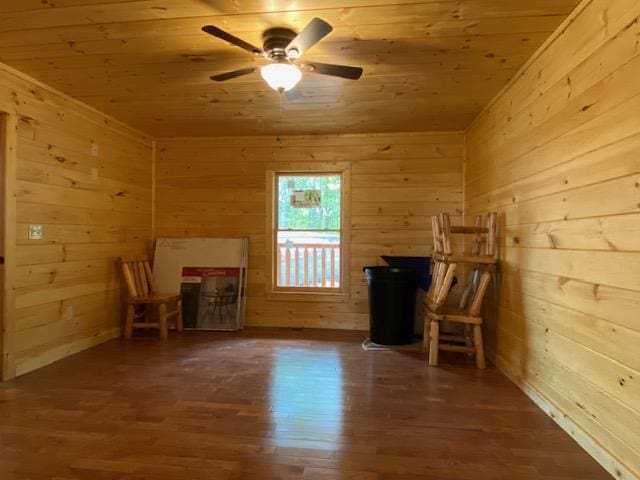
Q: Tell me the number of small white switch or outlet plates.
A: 4